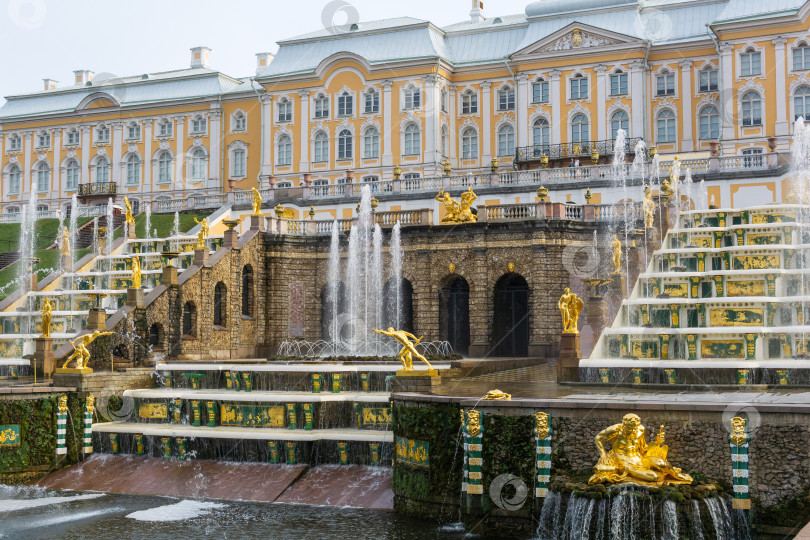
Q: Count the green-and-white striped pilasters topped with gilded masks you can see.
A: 5